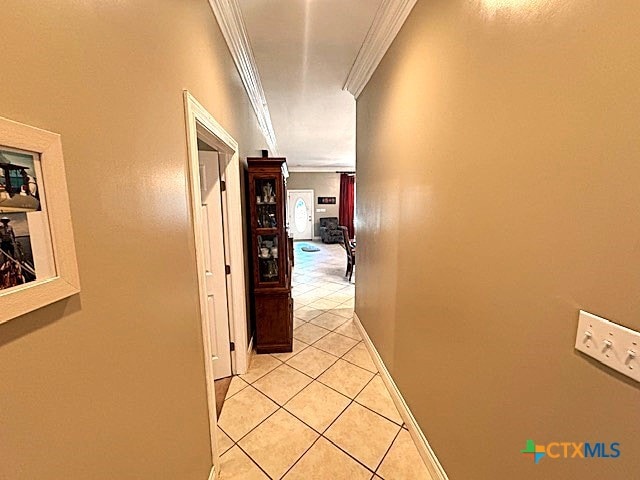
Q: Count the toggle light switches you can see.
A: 3